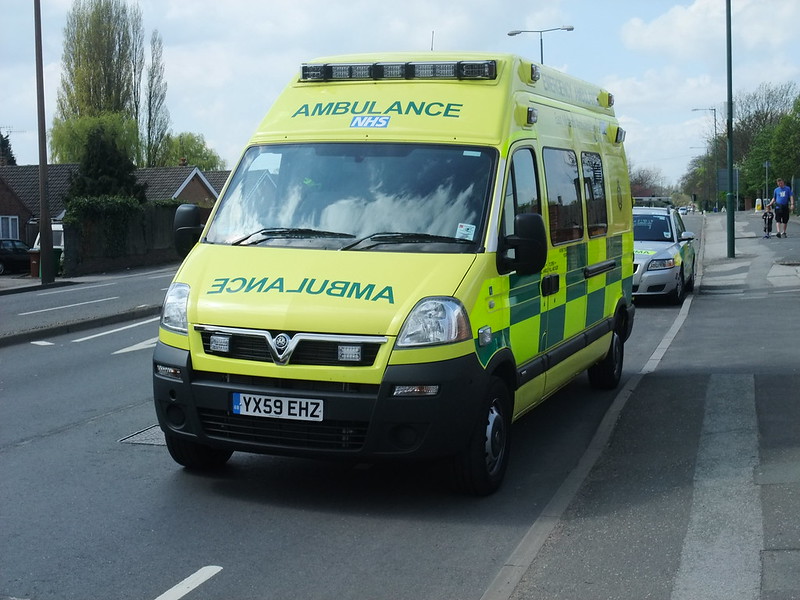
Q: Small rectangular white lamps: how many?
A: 2